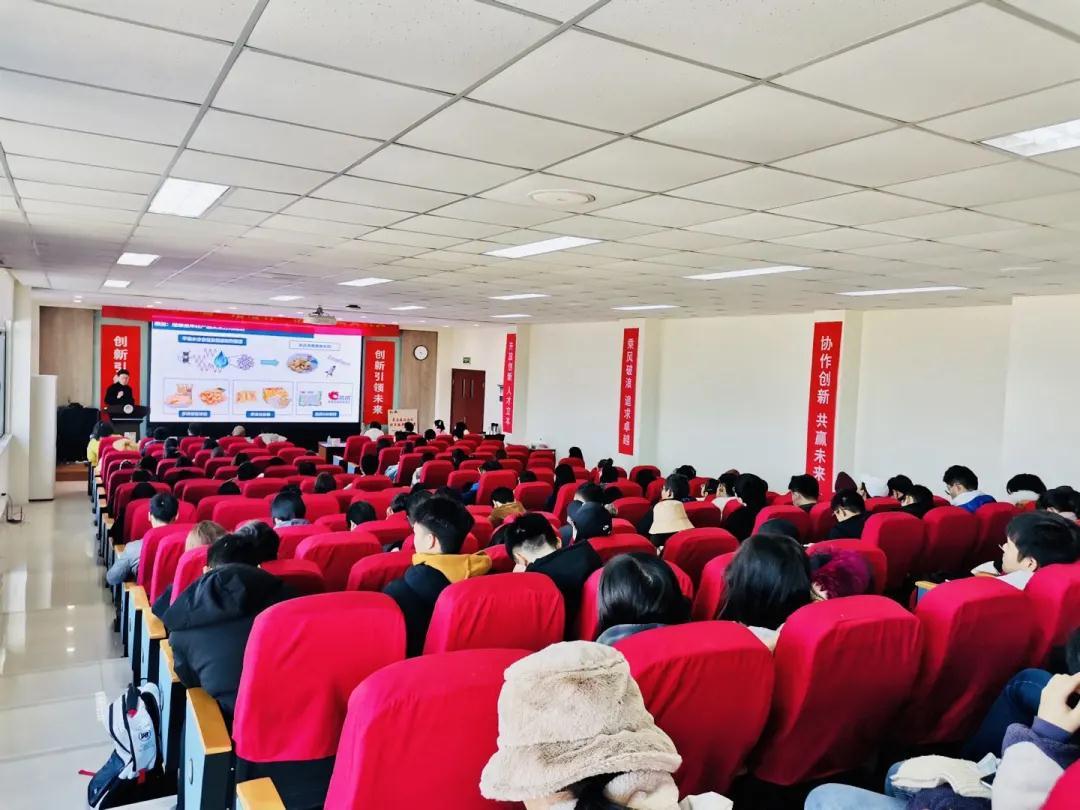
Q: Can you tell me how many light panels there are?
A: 13